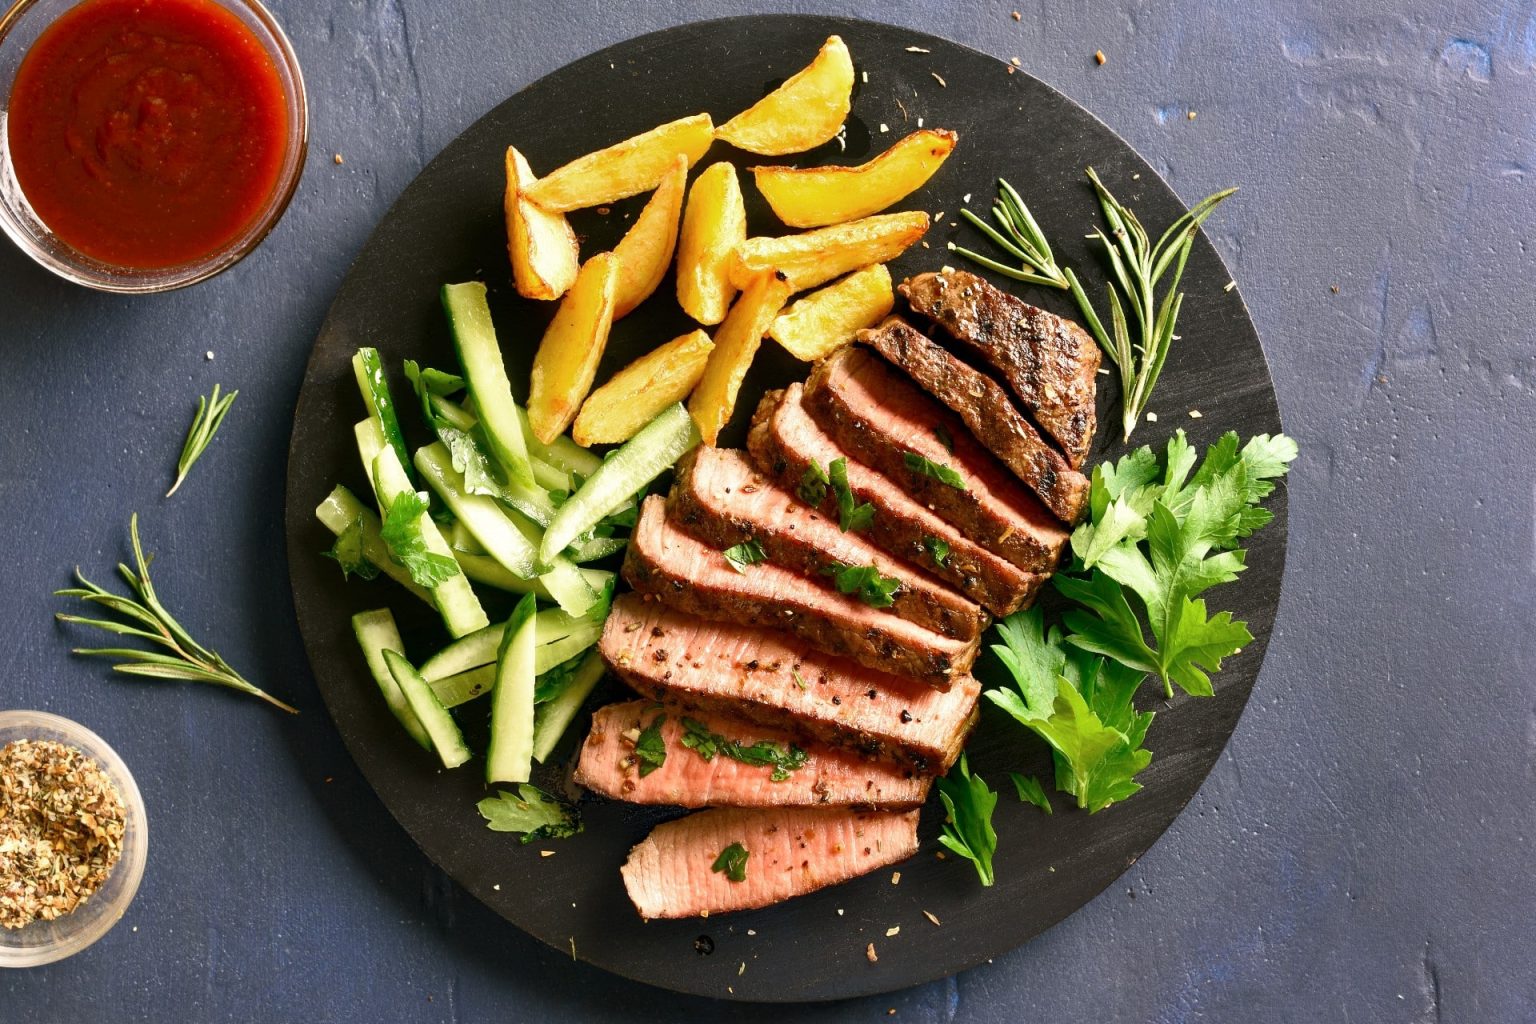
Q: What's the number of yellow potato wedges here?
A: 11